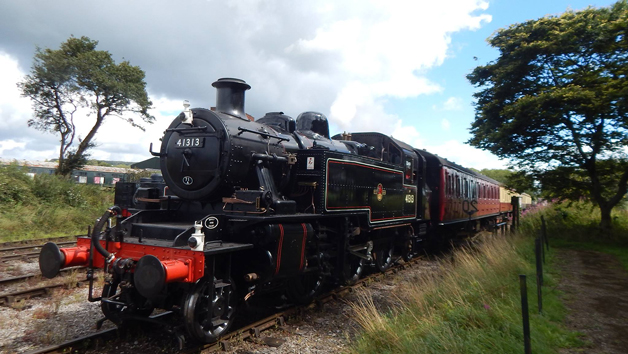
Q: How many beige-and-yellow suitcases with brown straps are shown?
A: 0